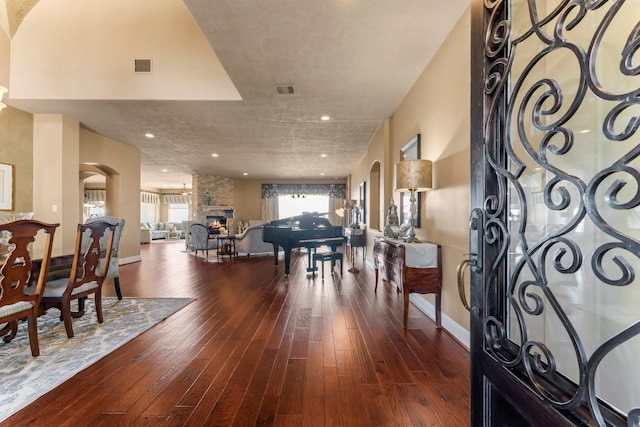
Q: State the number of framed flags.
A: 0